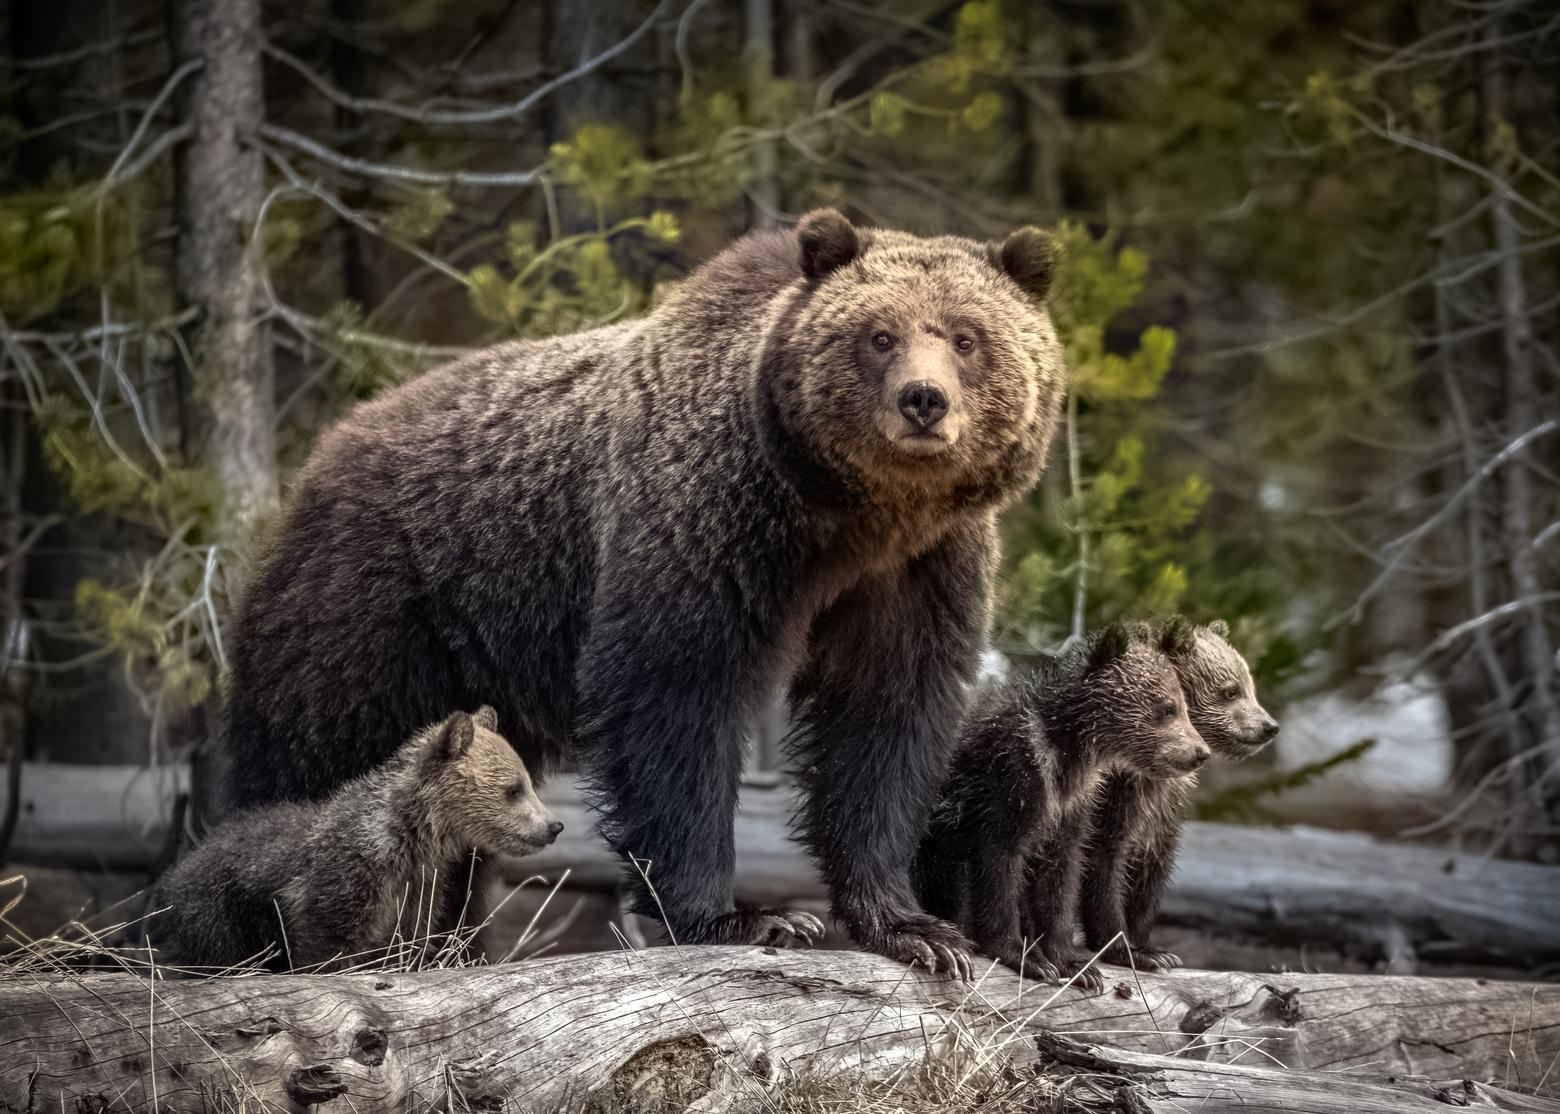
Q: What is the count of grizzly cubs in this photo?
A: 3